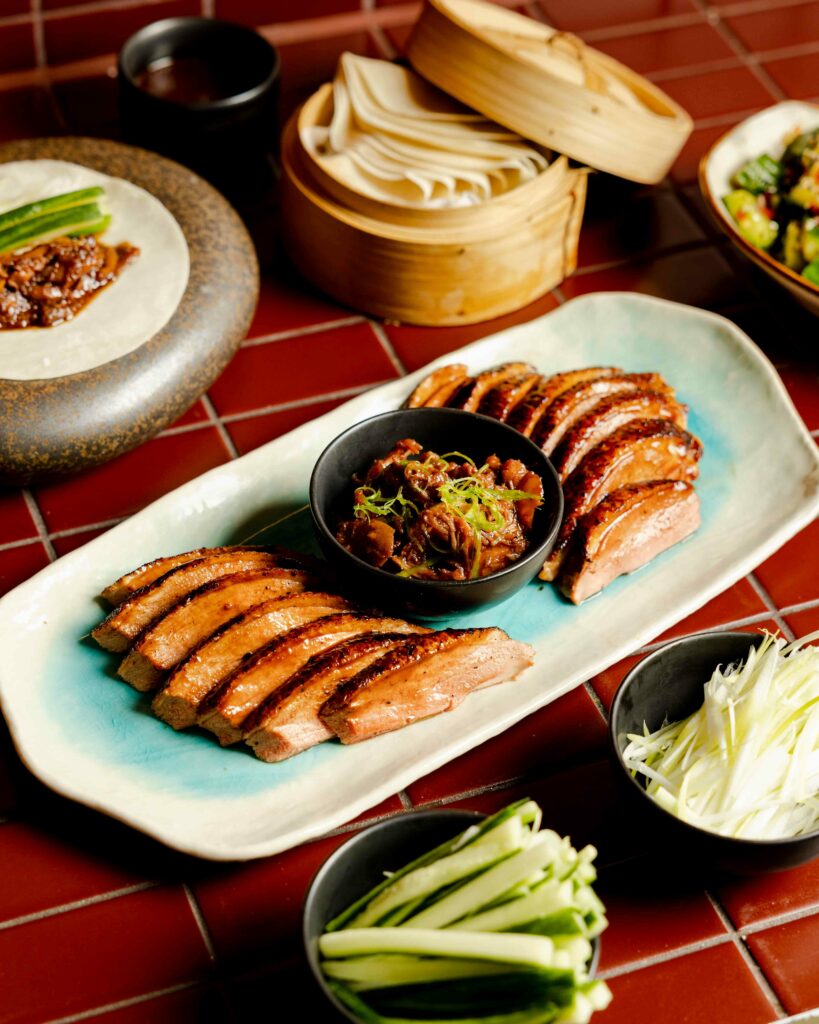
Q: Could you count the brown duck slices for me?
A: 15